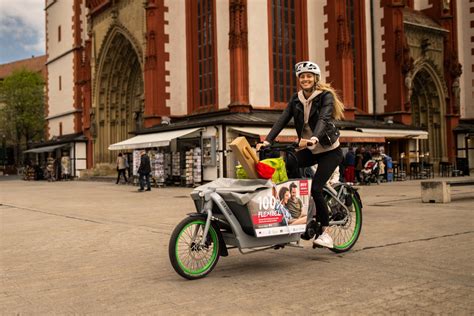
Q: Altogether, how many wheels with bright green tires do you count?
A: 2